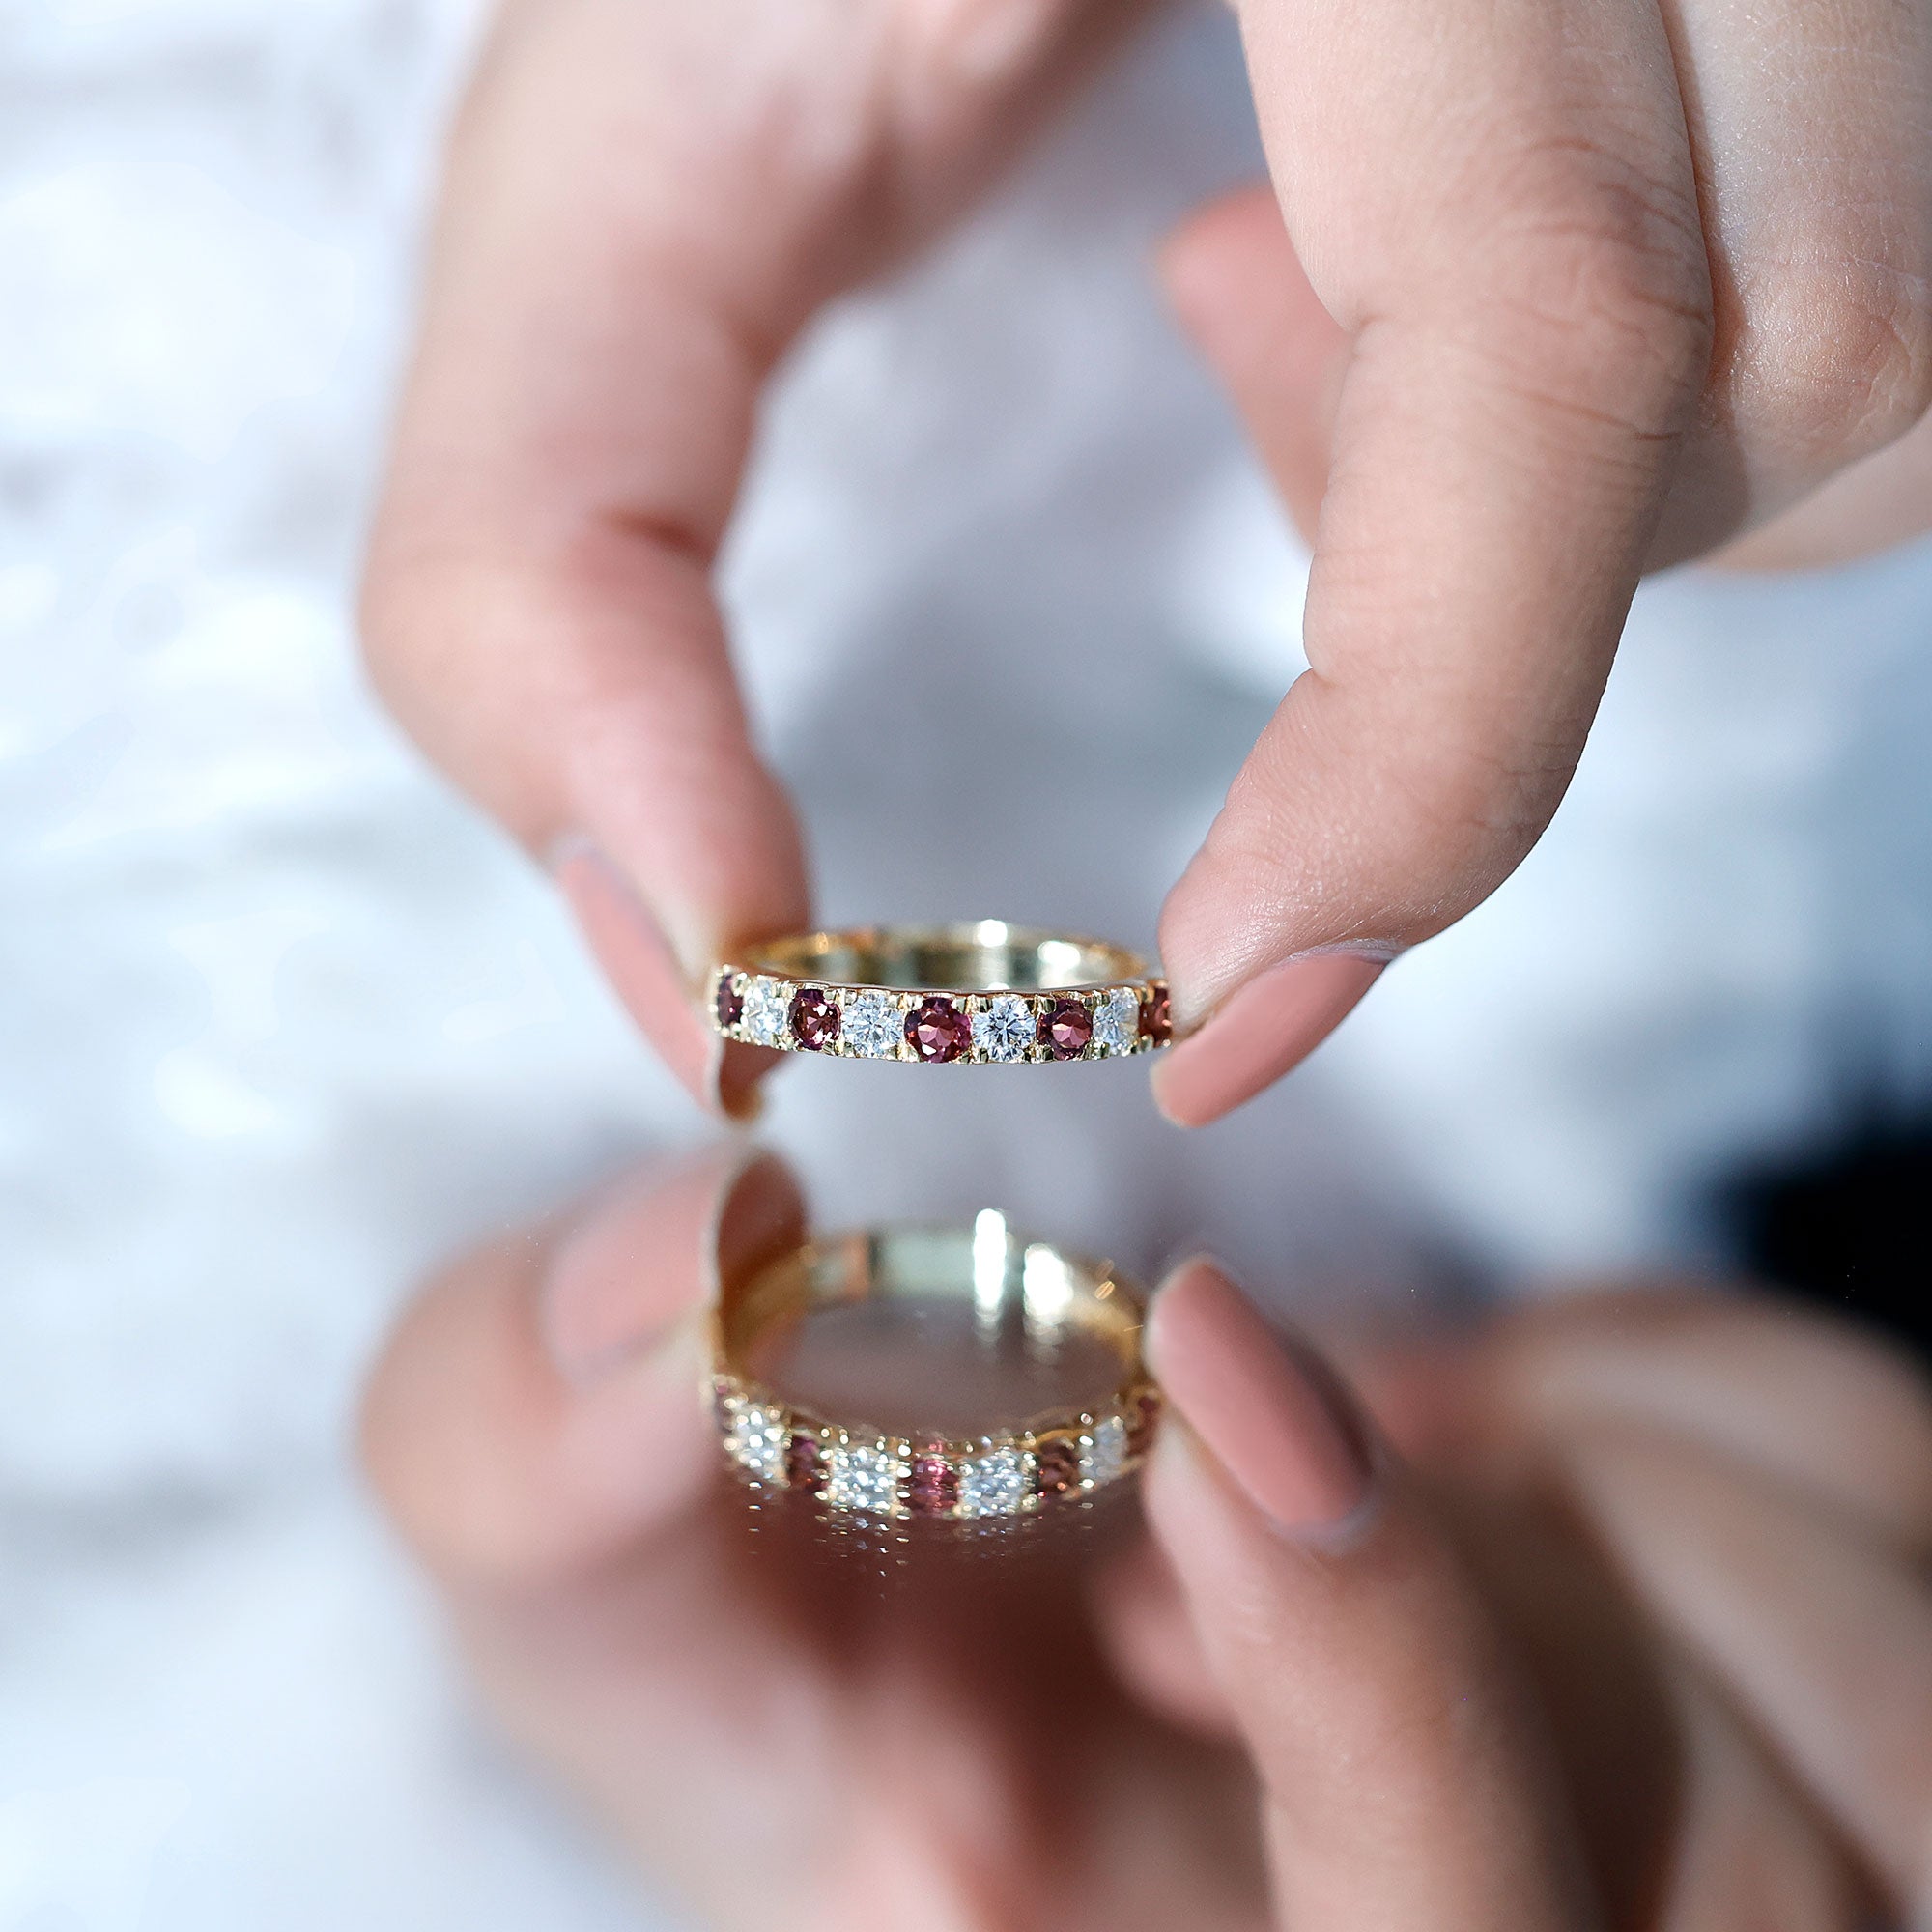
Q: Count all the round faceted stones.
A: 9